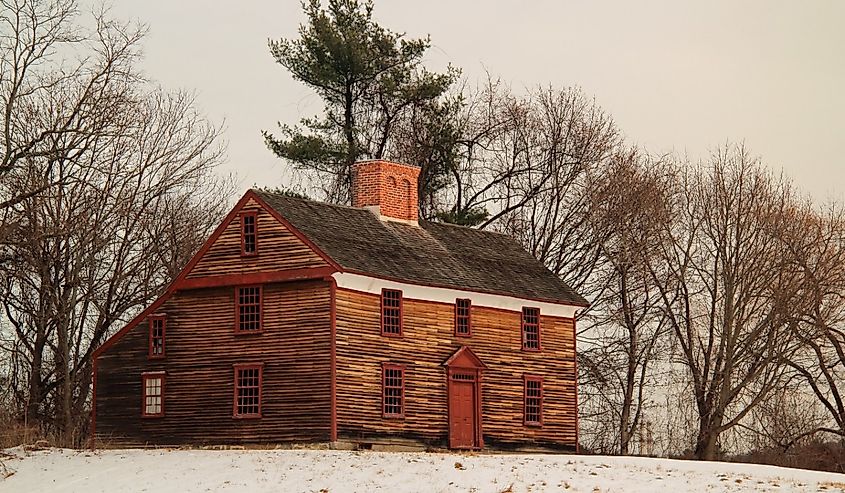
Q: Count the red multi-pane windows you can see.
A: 10